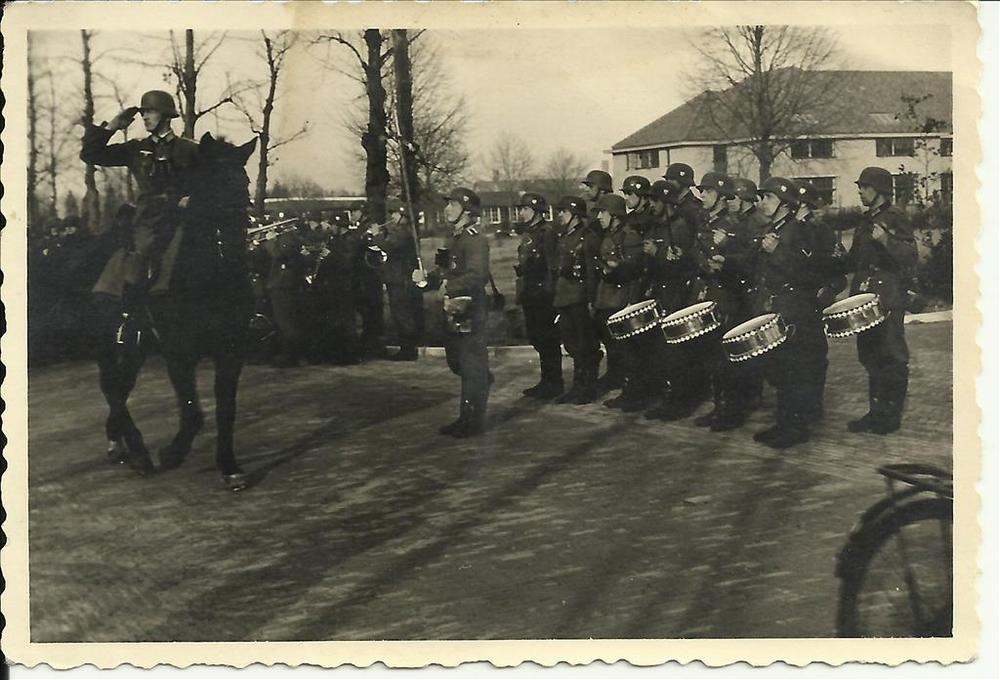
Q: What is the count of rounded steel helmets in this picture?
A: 14